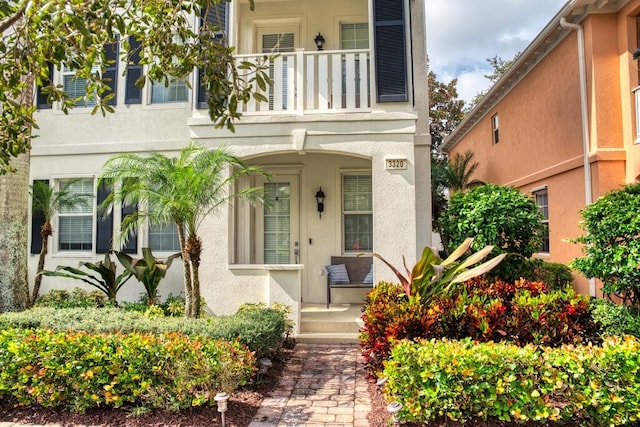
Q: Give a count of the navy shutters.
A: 8